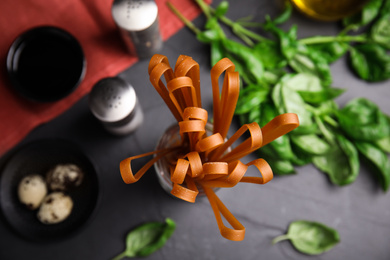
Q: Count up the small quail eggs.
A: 3